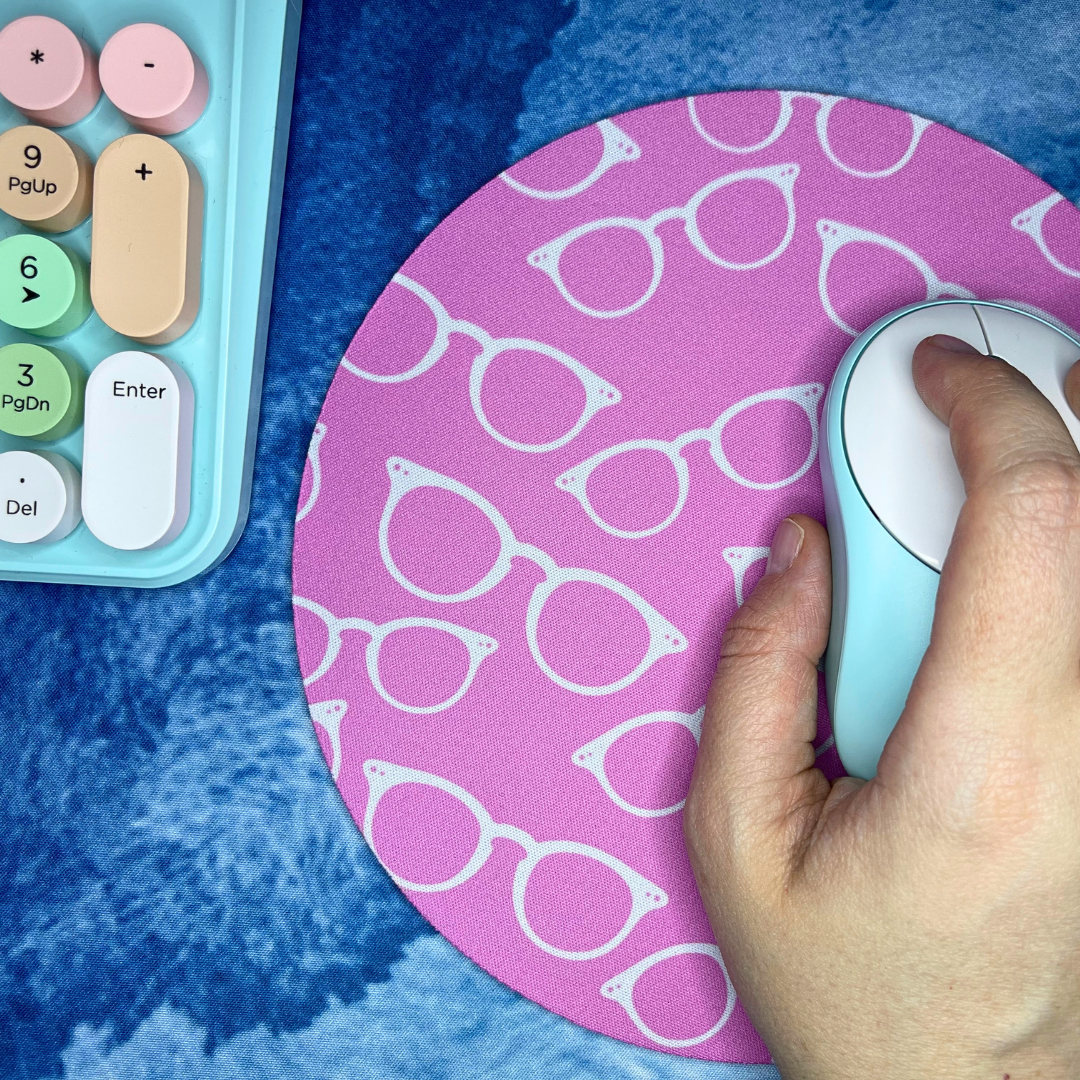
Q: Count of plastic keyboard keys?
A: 8